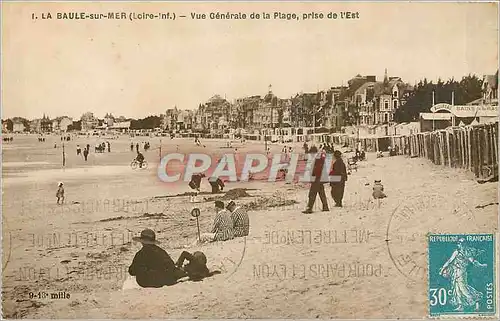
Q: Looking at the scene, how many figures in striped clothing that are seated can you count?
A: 2